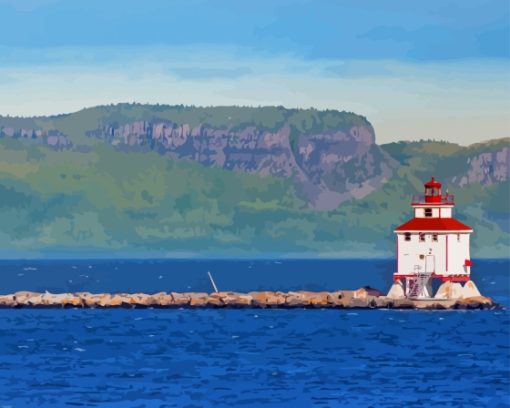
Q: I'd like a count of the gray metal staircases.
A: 1